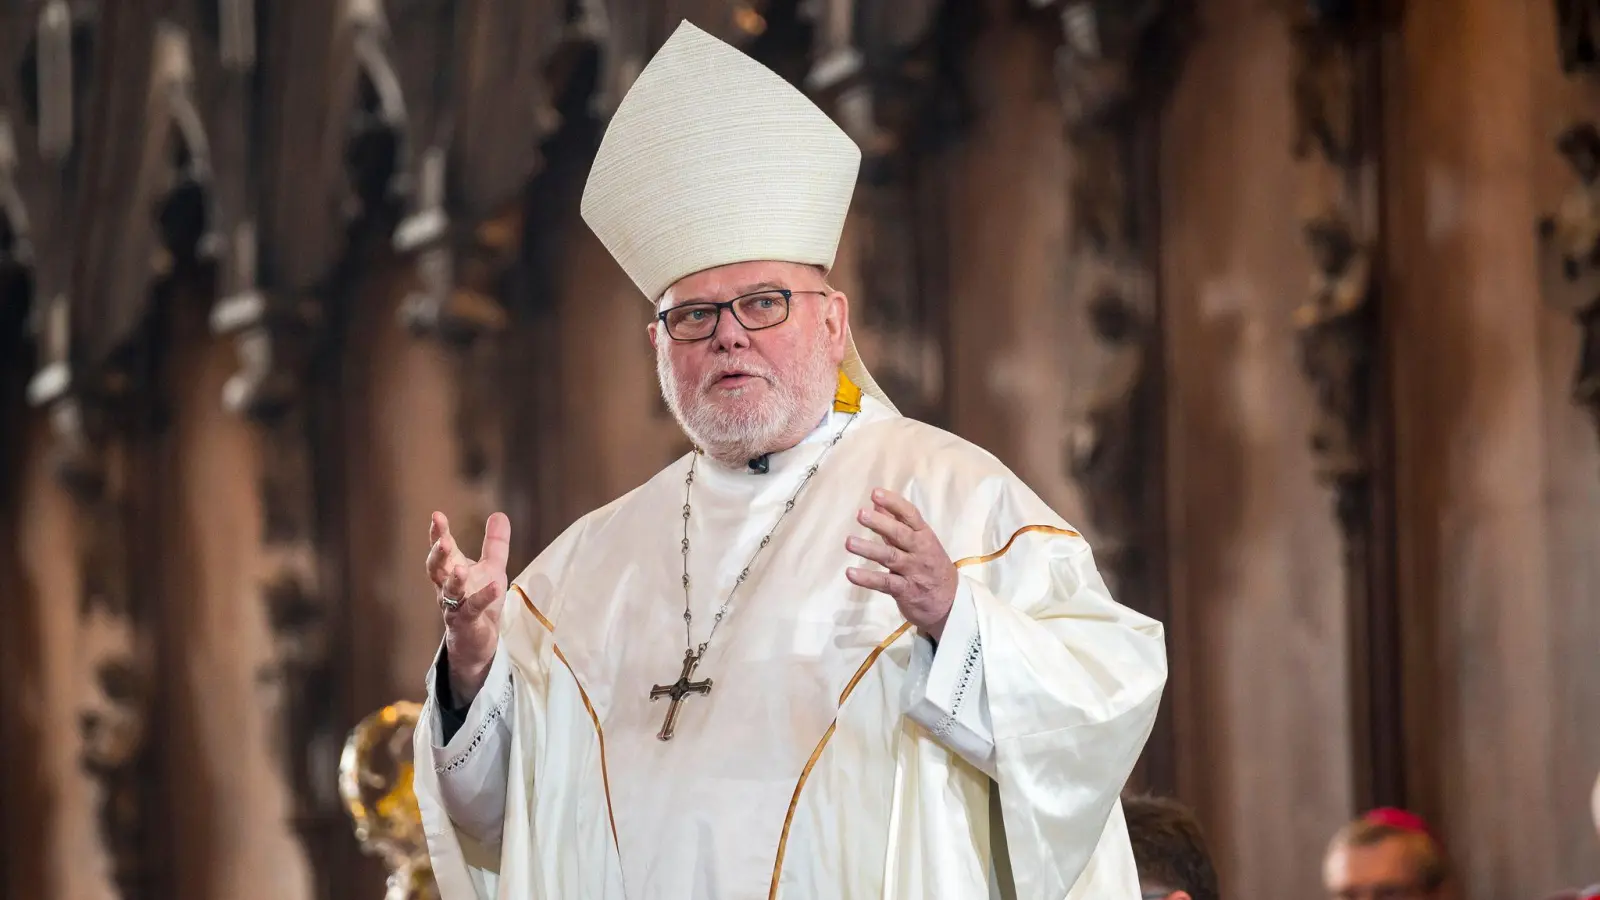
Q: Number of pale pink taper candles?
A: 0